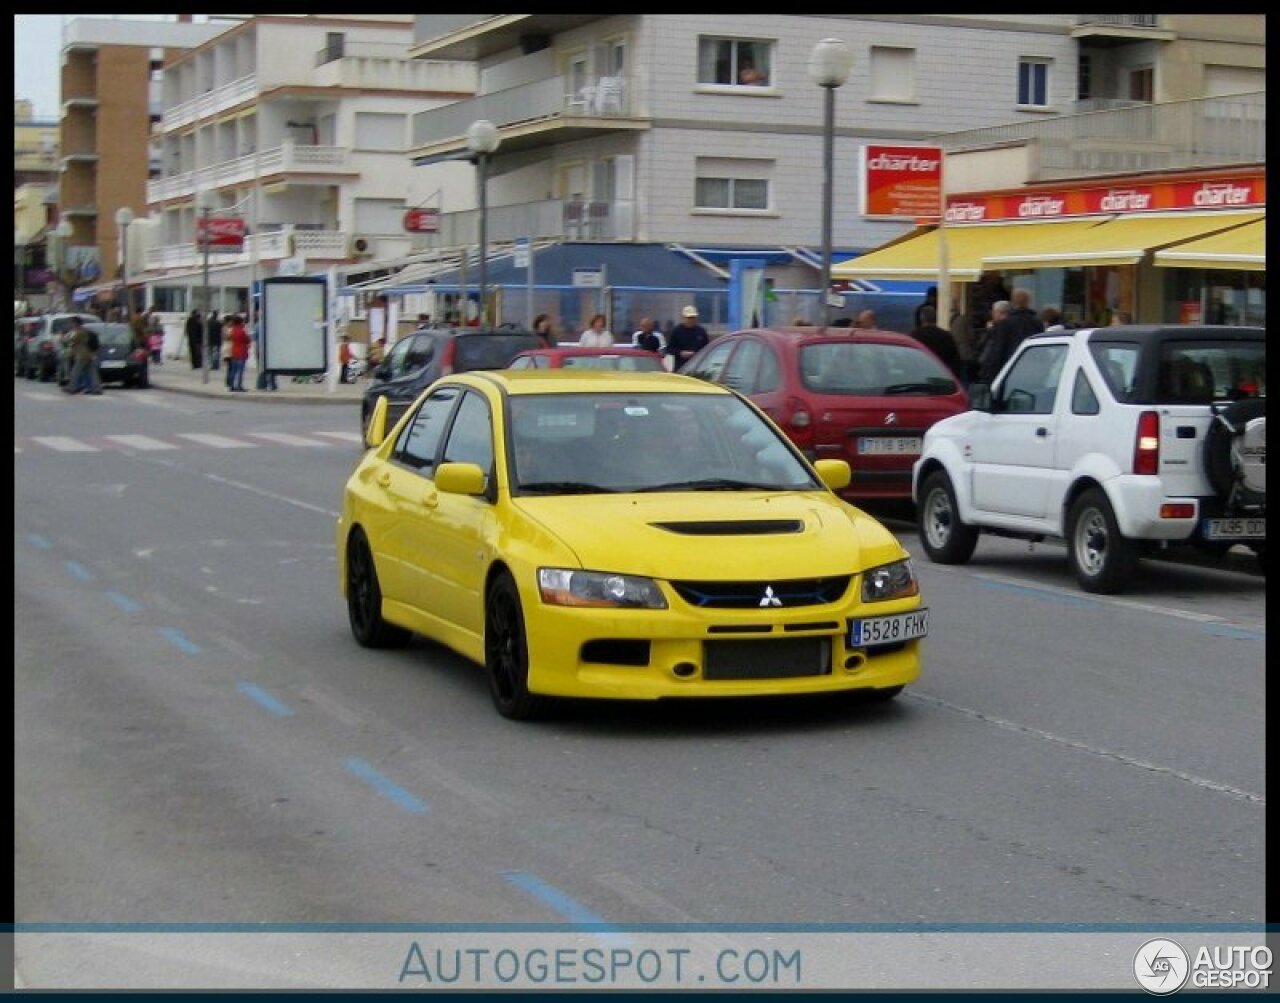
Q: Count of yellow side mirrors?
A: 2